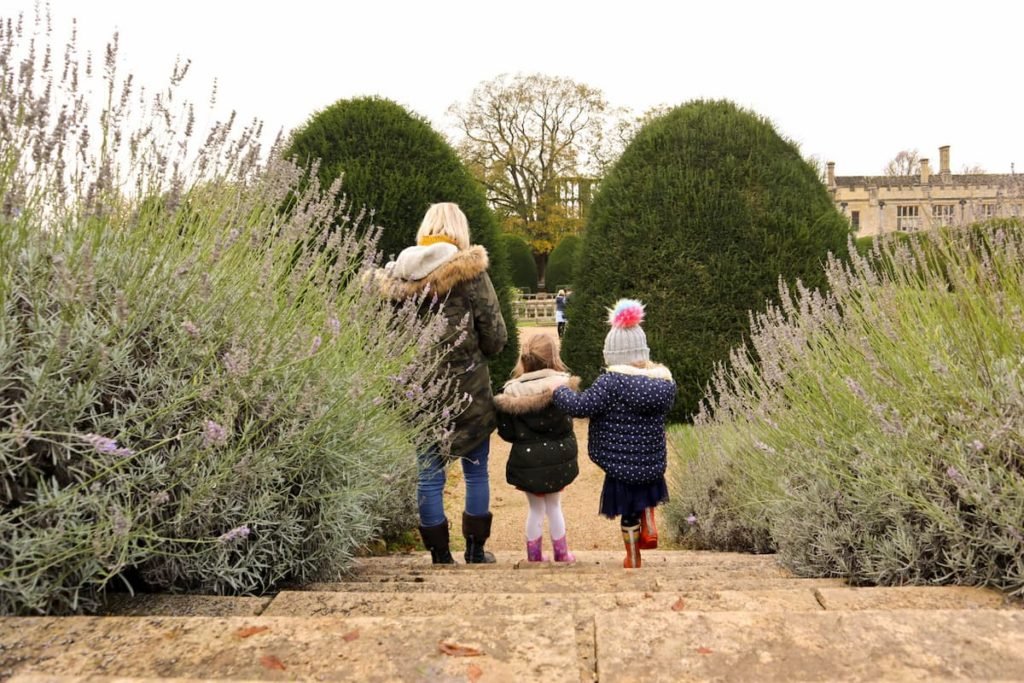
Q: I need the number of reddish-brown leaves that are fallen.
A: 7